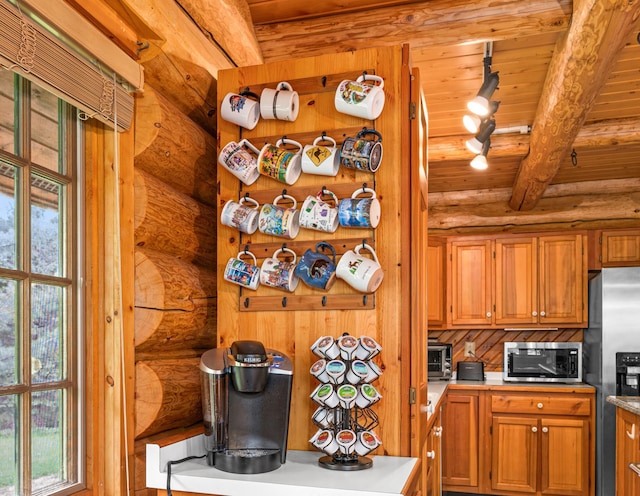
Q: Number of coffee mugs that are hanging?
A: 15